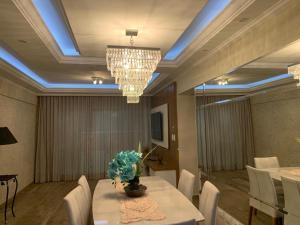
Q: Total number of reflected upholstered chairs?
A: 3